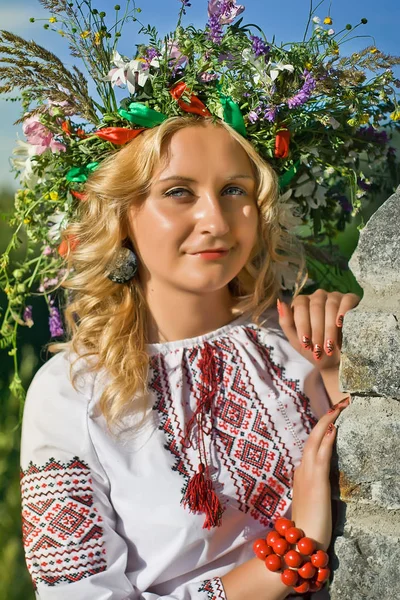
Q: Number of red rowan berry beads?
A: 15